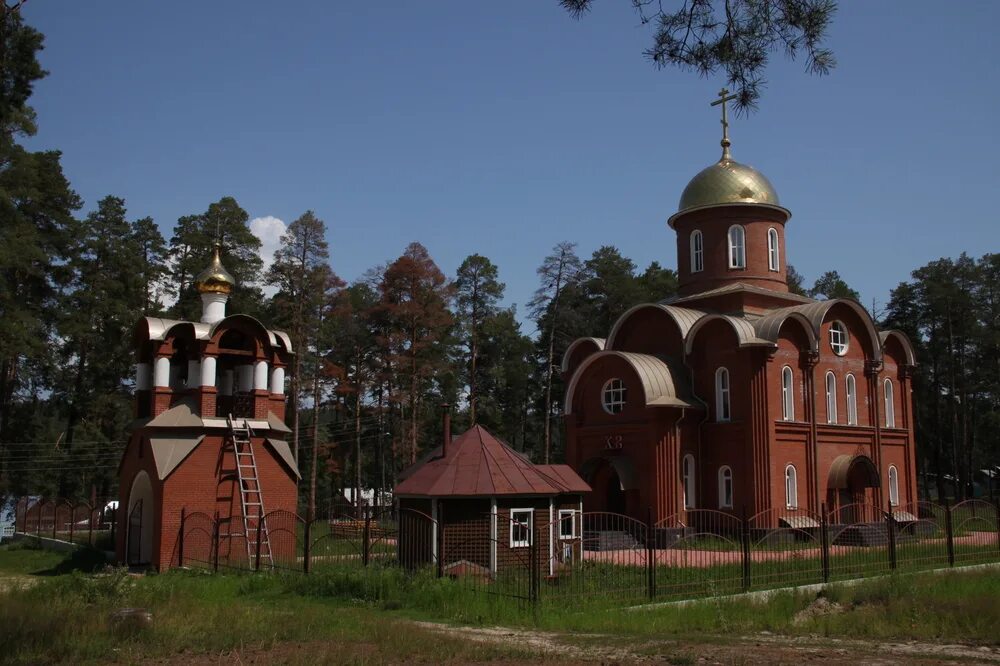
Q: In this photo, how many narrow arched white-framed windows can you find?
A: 12